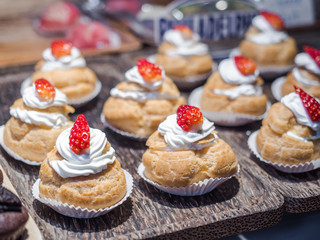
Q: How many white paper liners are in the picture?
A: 10